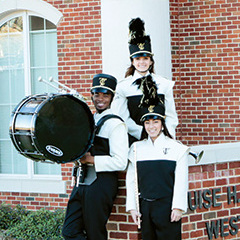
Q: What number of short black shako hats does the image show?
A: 1